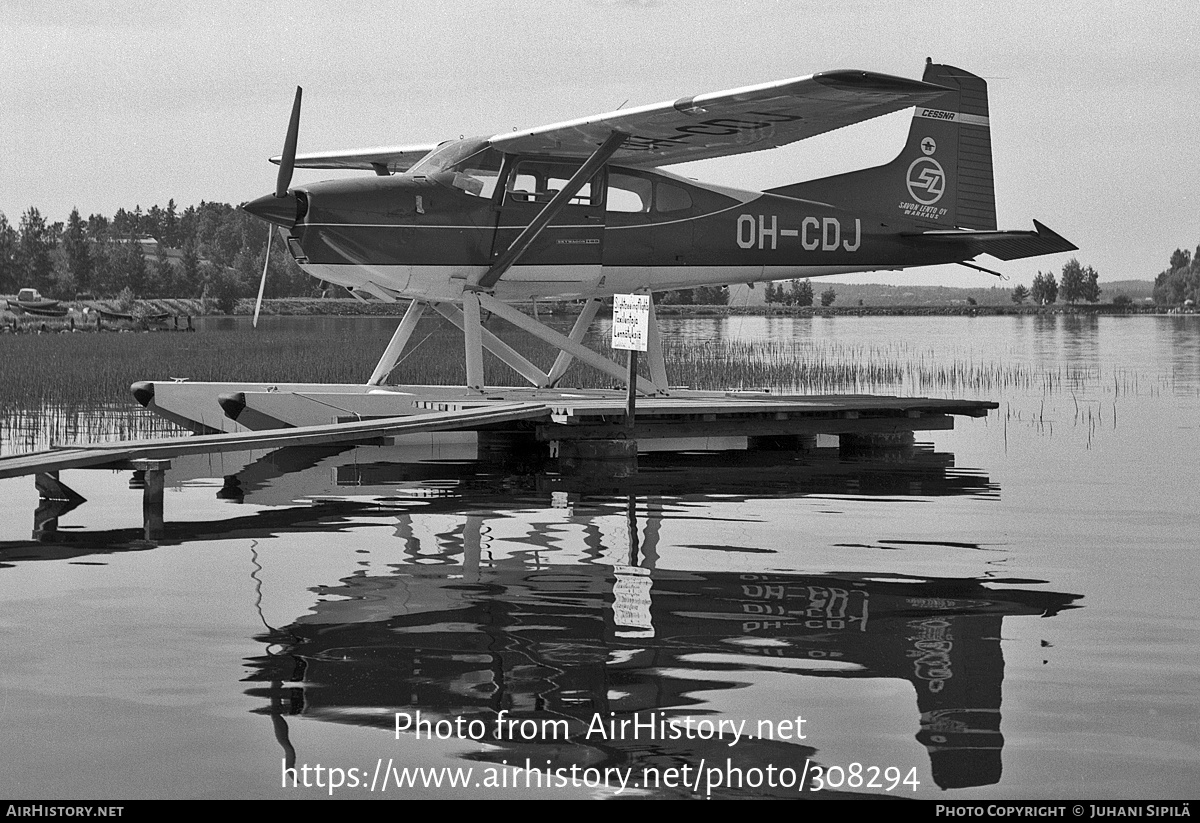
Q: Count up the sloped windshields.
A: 1